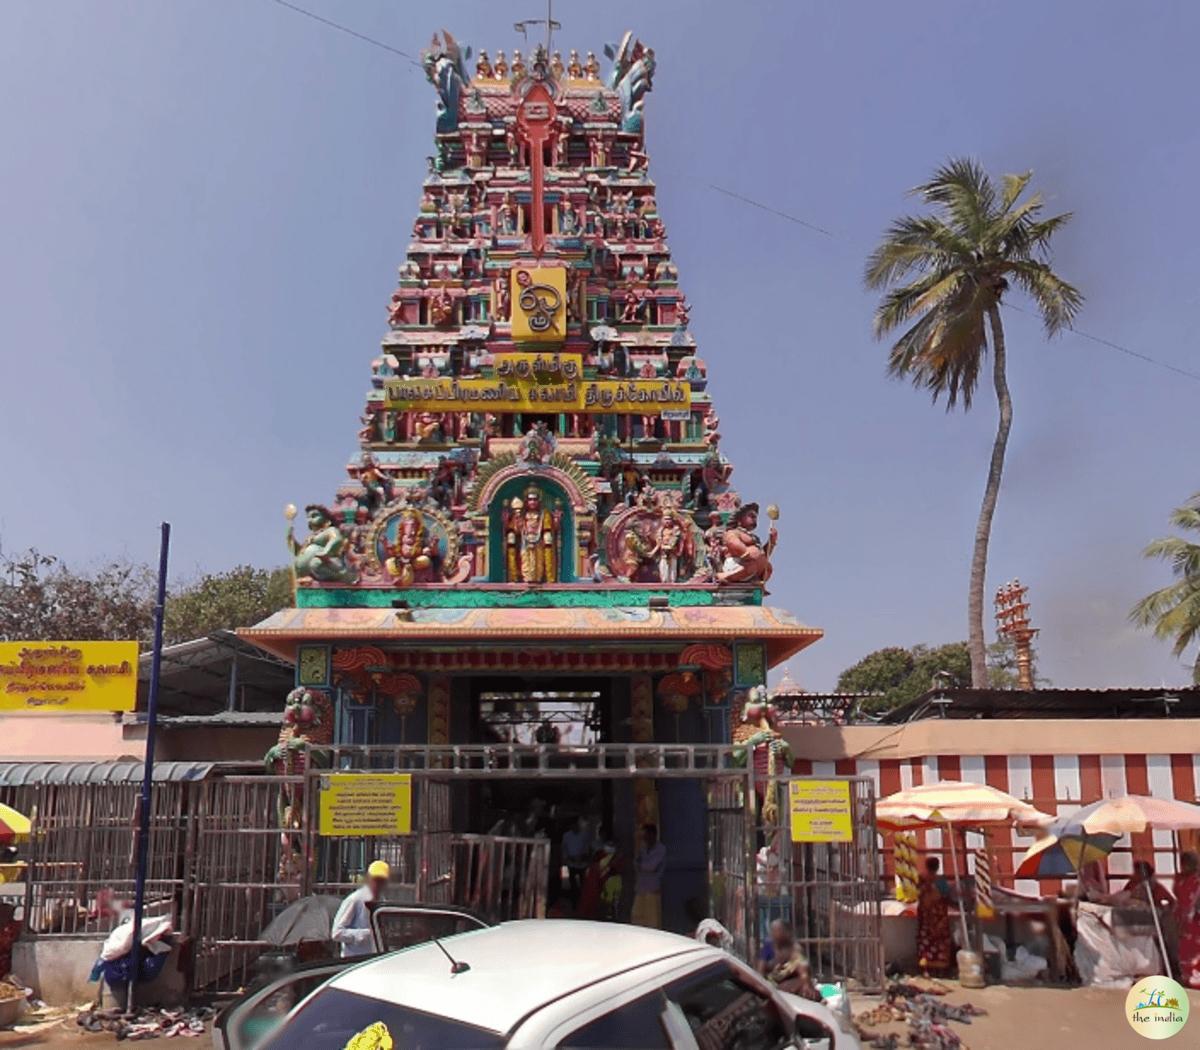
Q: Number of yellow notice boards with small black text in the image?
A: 2